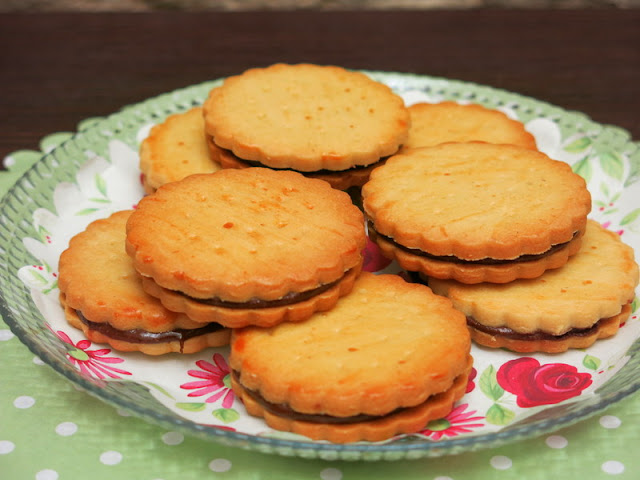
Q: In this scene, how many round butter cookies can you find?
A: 8